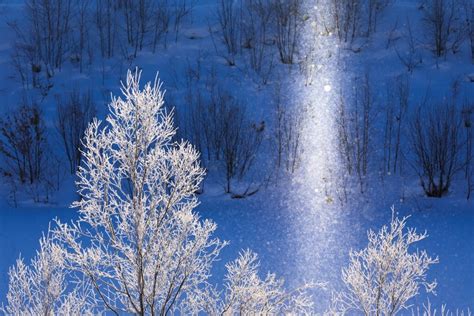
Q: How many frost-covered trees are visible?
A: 4